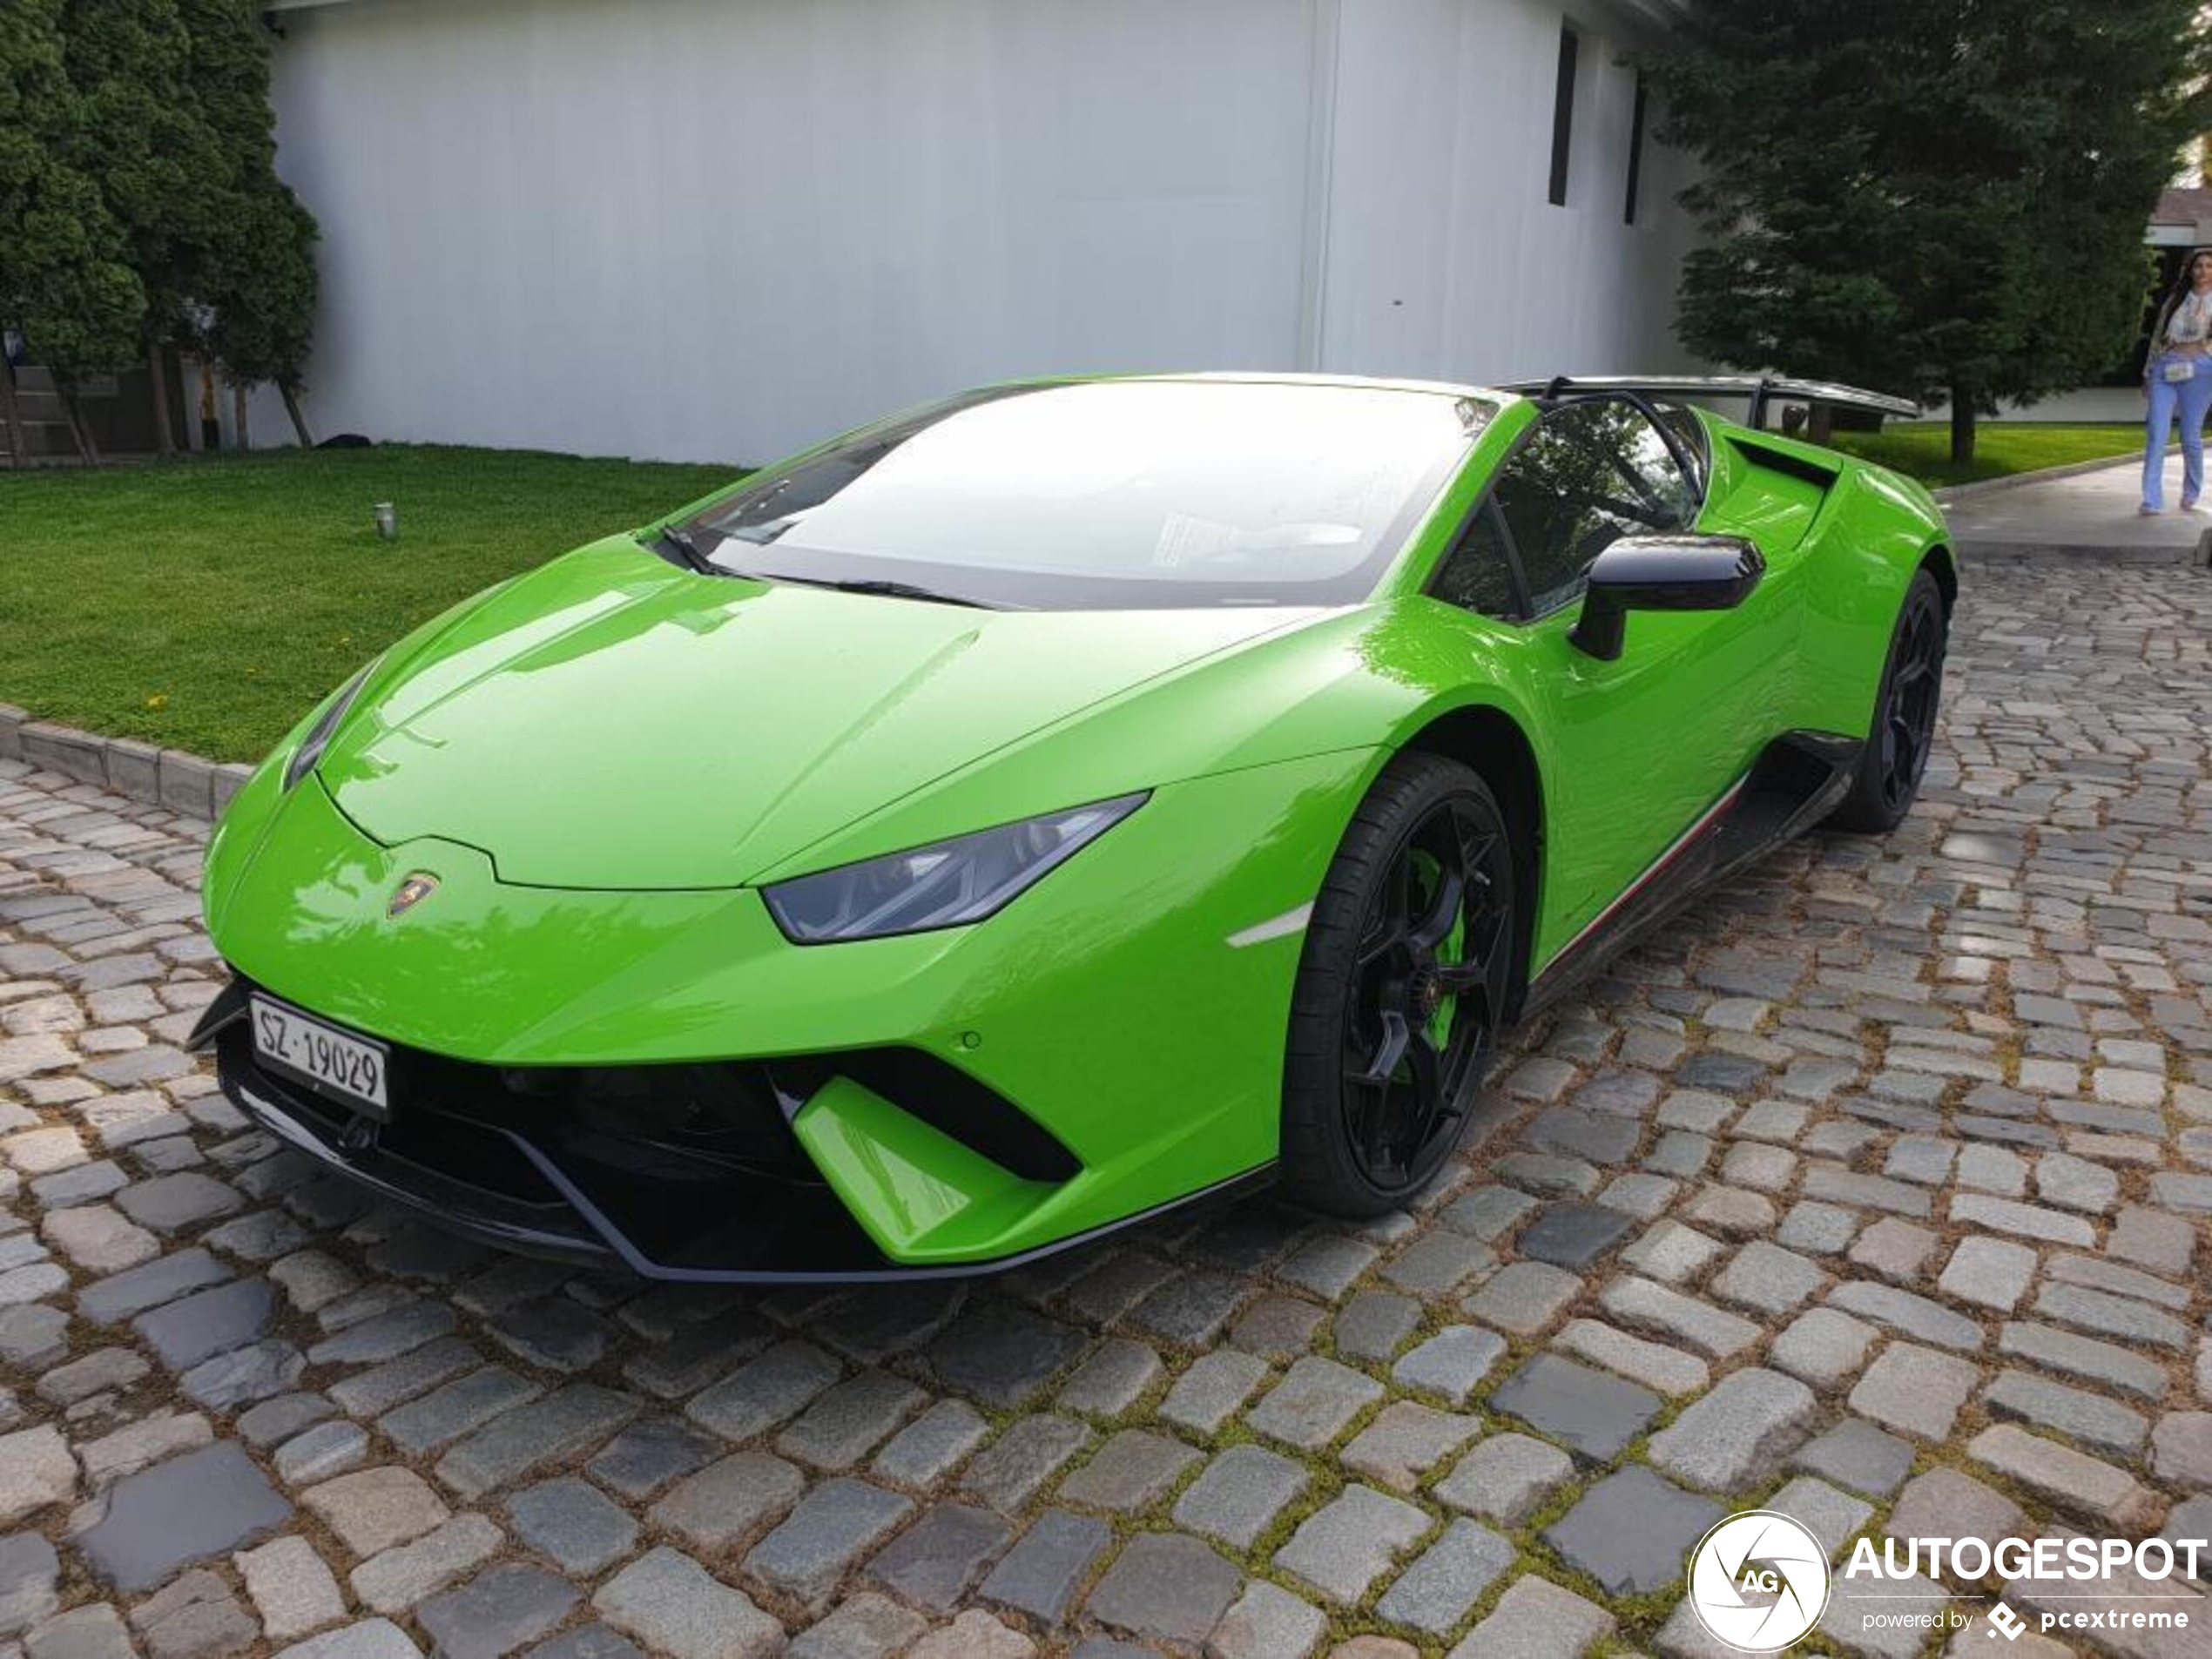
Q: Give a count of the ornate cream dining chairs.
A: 0